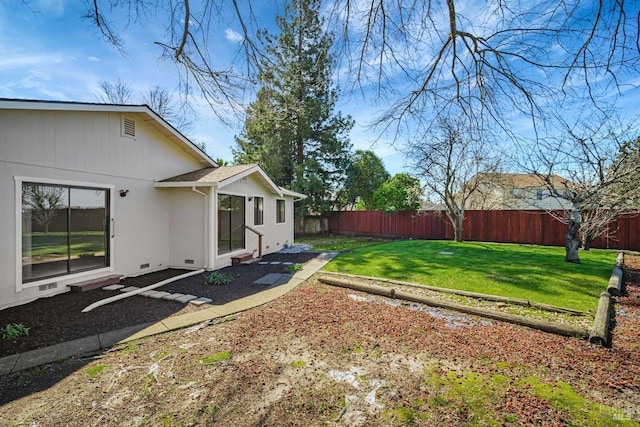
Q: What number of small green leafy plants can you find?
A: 3